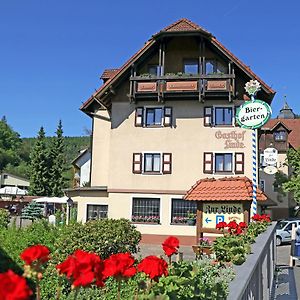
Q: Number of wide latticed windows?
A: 2